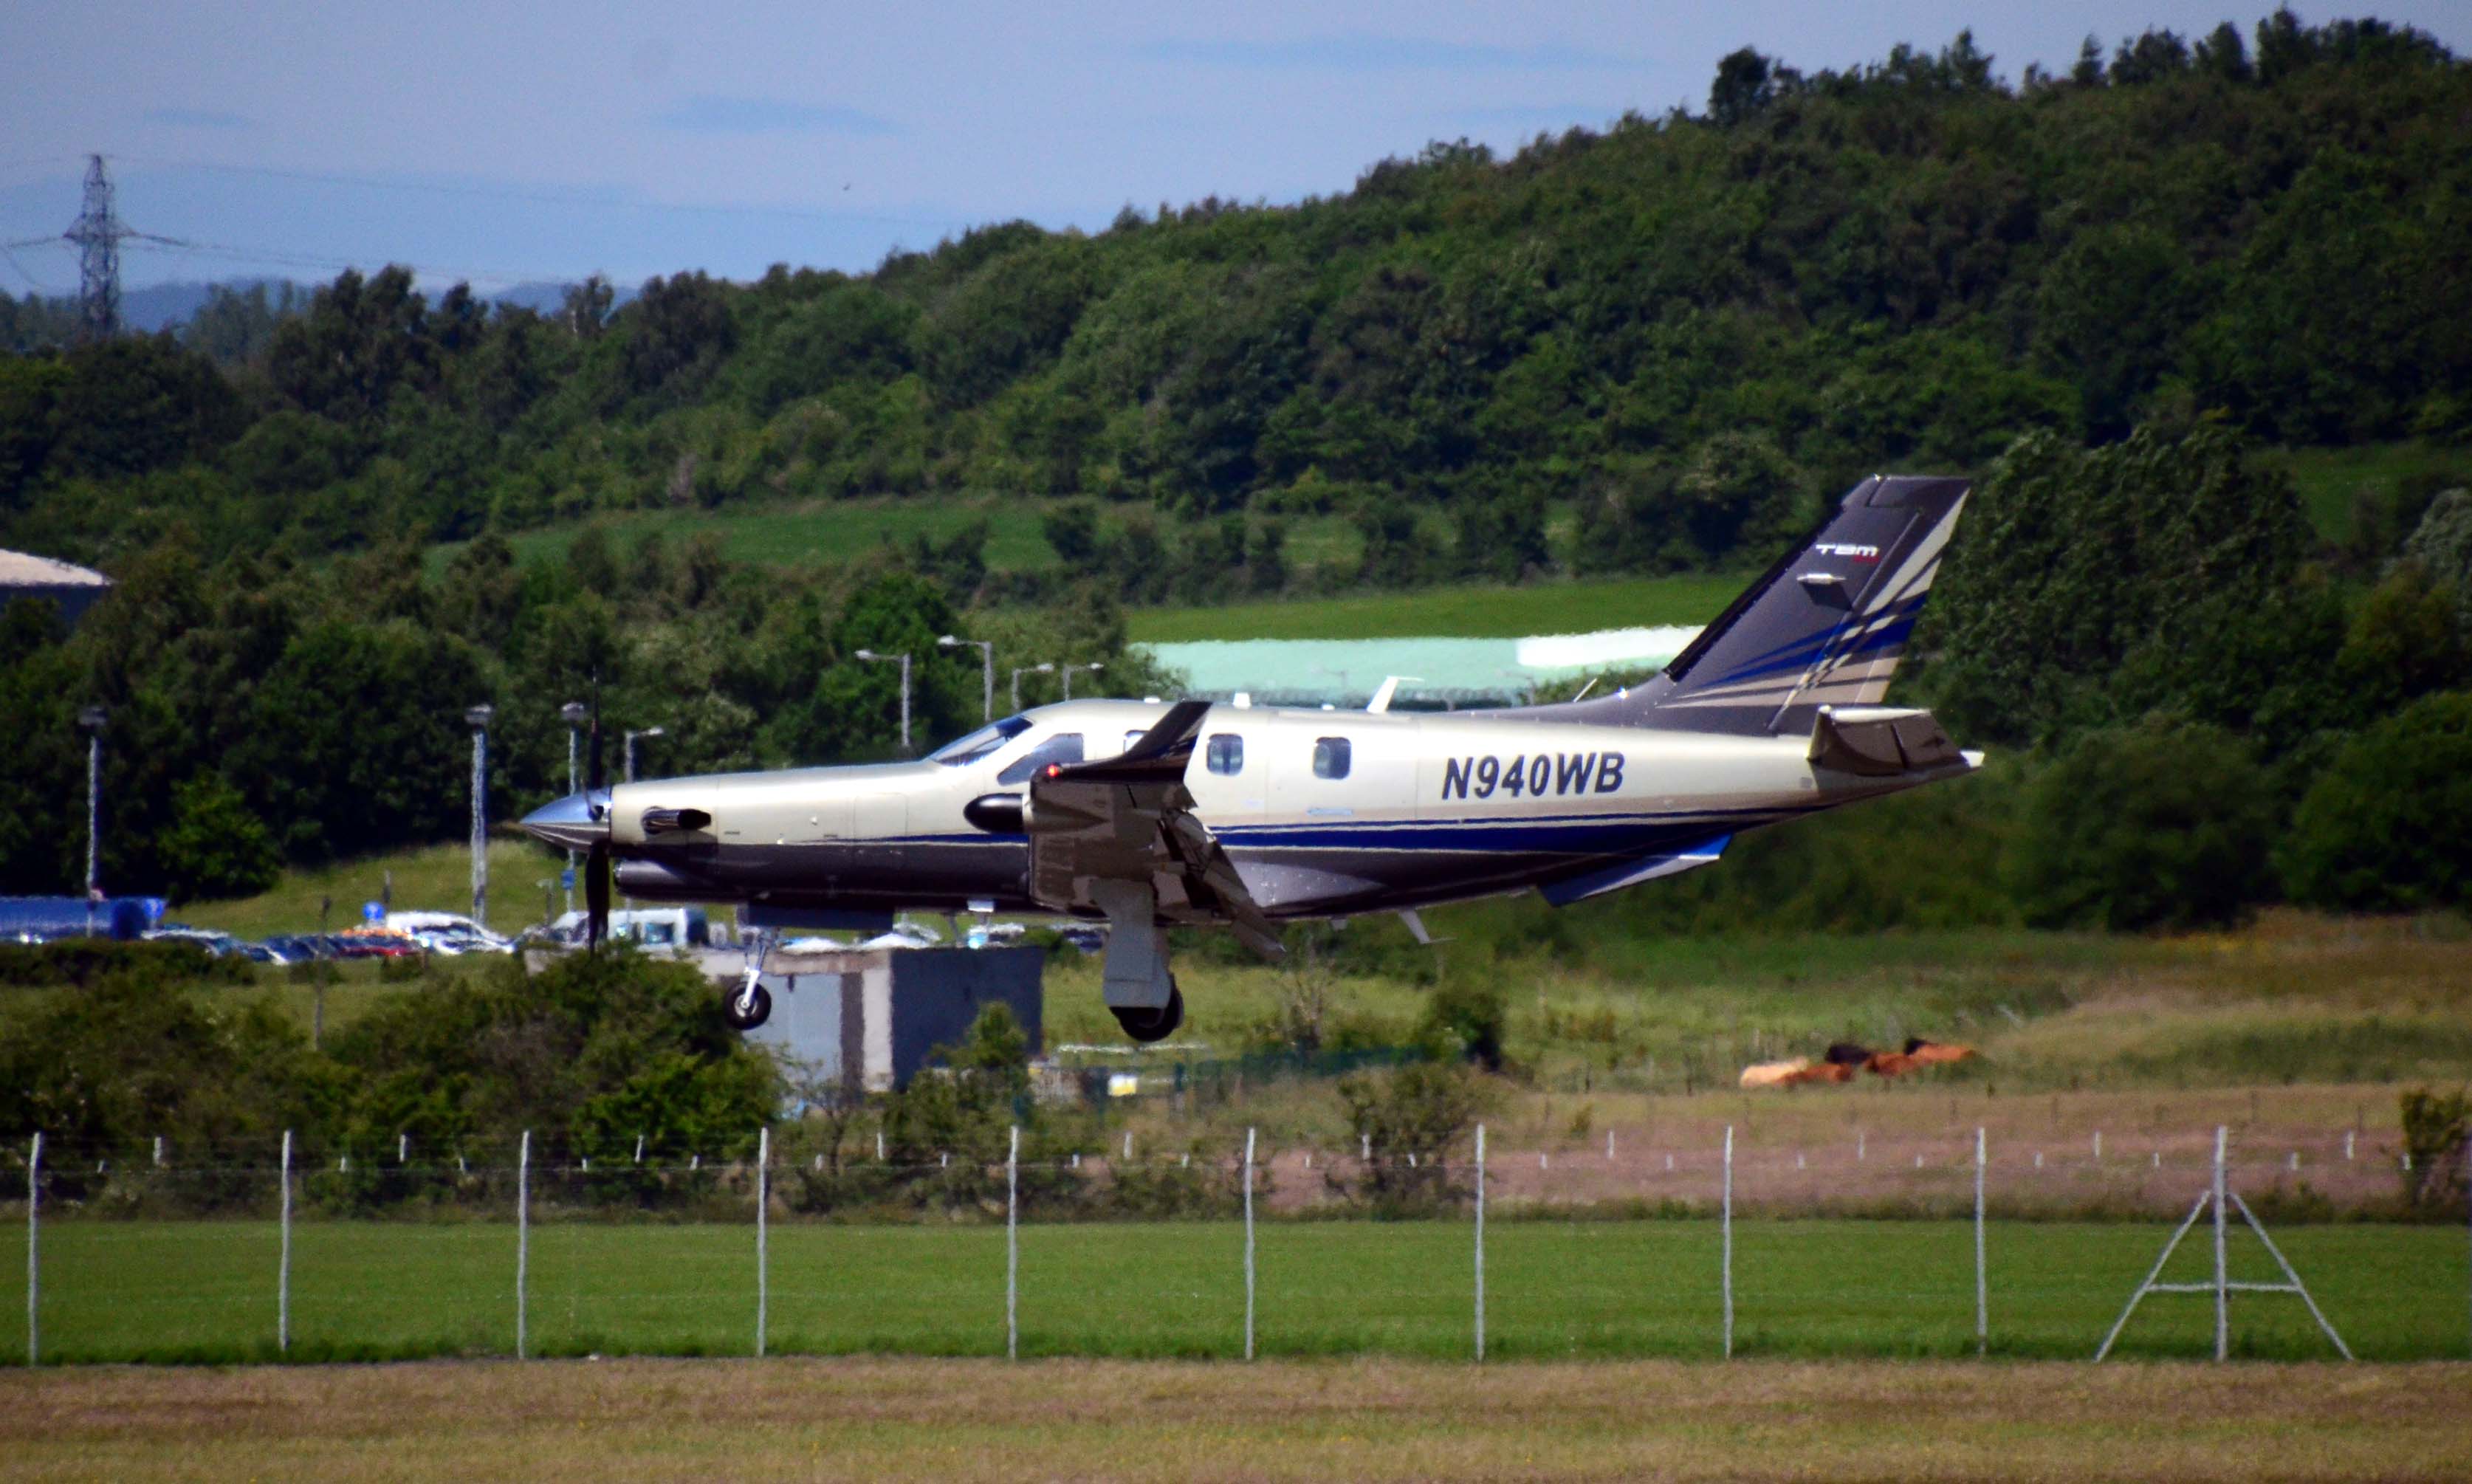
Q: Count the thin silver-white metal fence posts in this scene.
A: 10